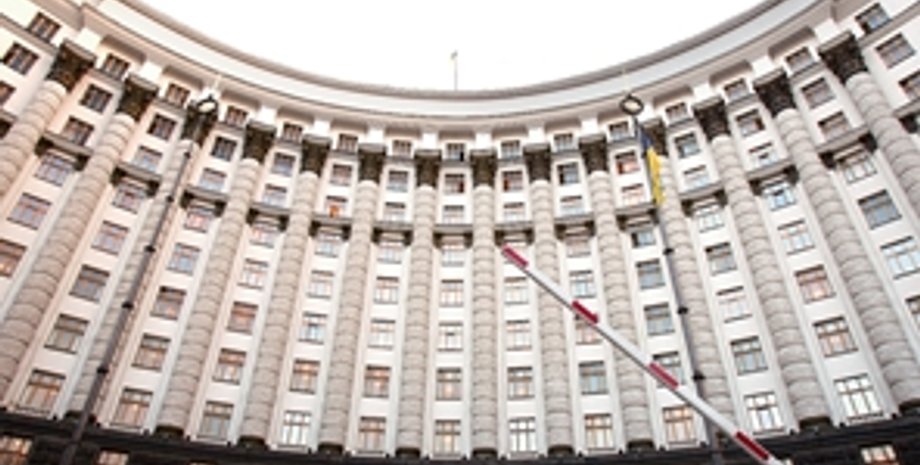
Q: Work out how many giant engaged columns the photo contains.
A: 14